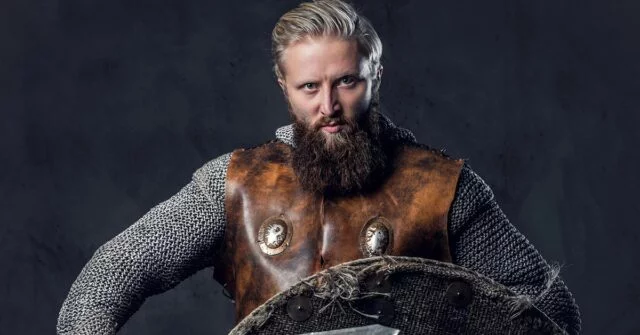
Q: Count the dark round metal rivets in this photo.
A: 4